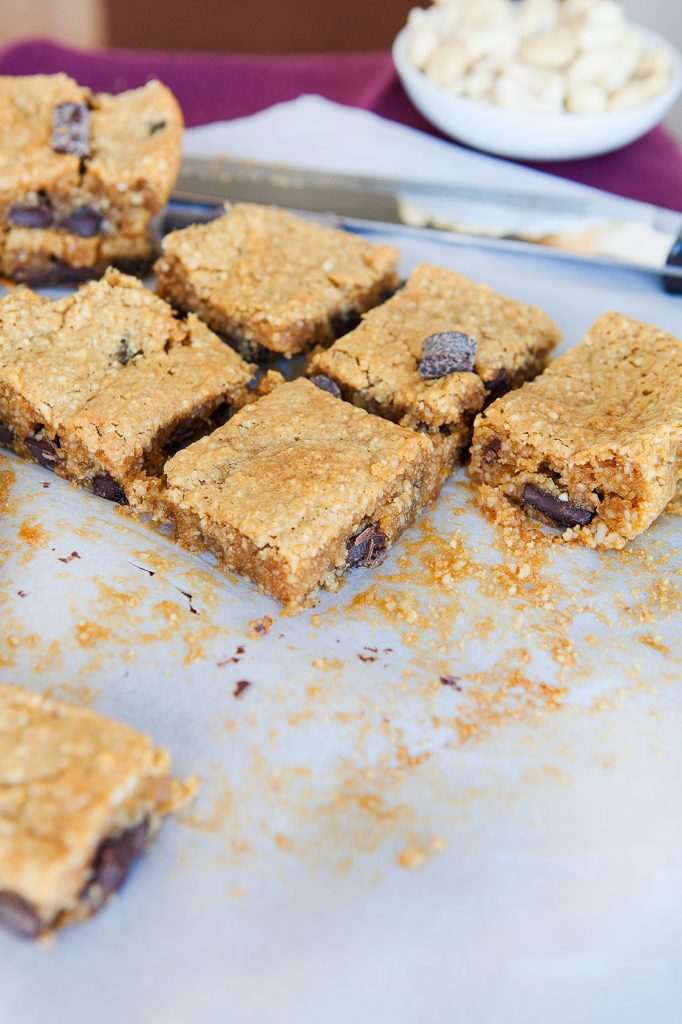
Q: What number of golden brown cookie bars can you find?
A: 7